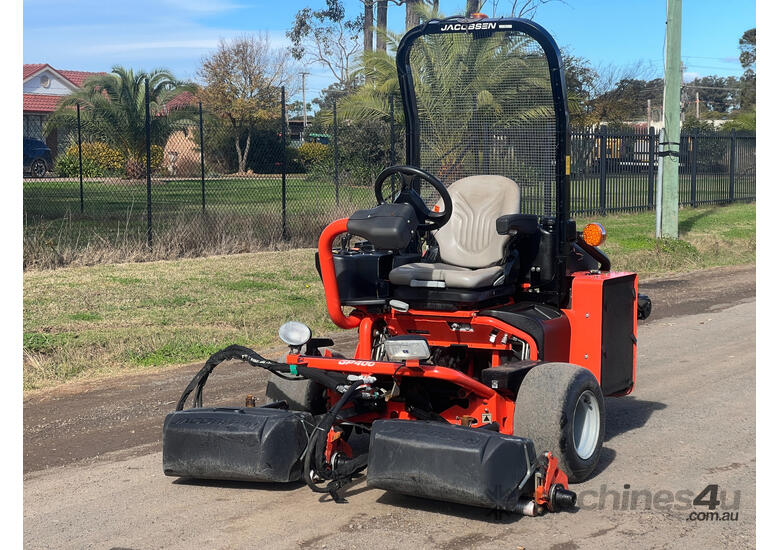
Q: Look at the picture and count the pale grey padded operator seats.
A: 1